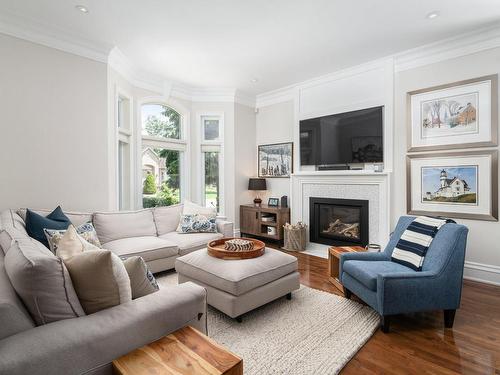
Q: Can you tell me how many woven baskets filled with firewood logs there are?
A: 1